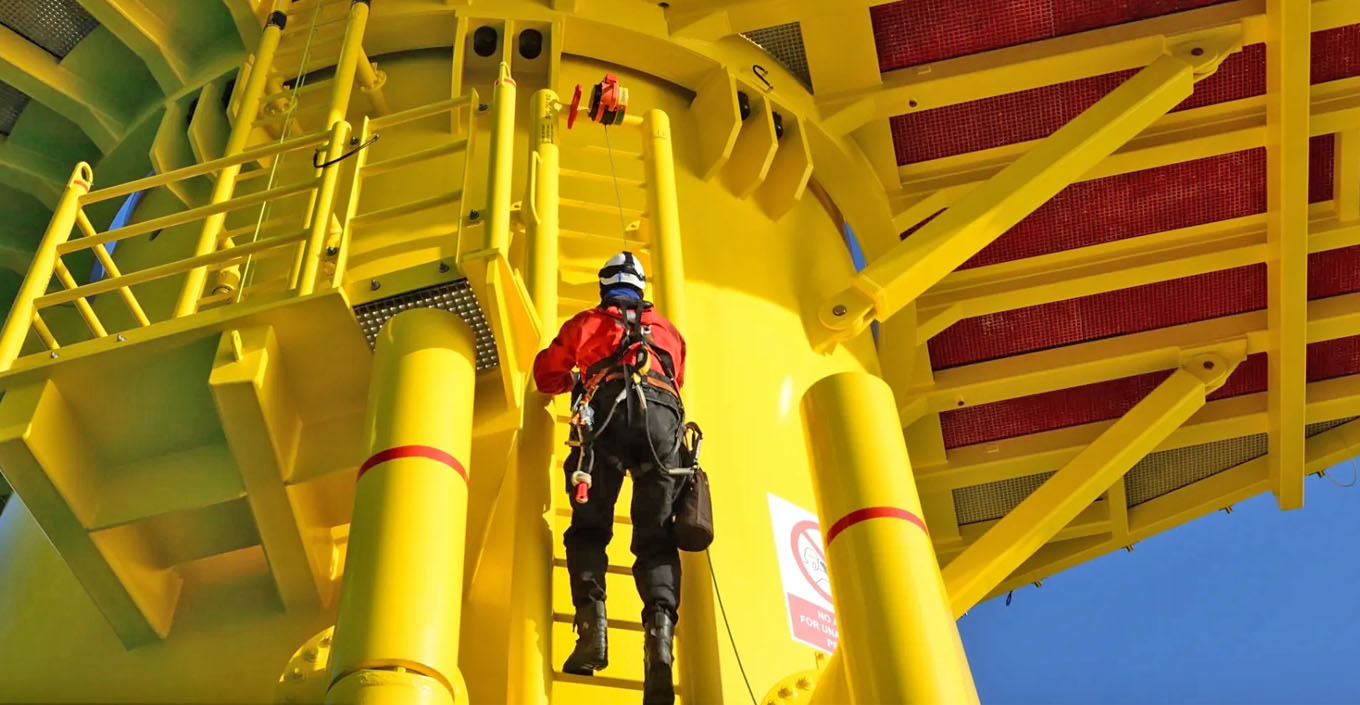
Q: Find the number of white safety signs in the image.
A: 1